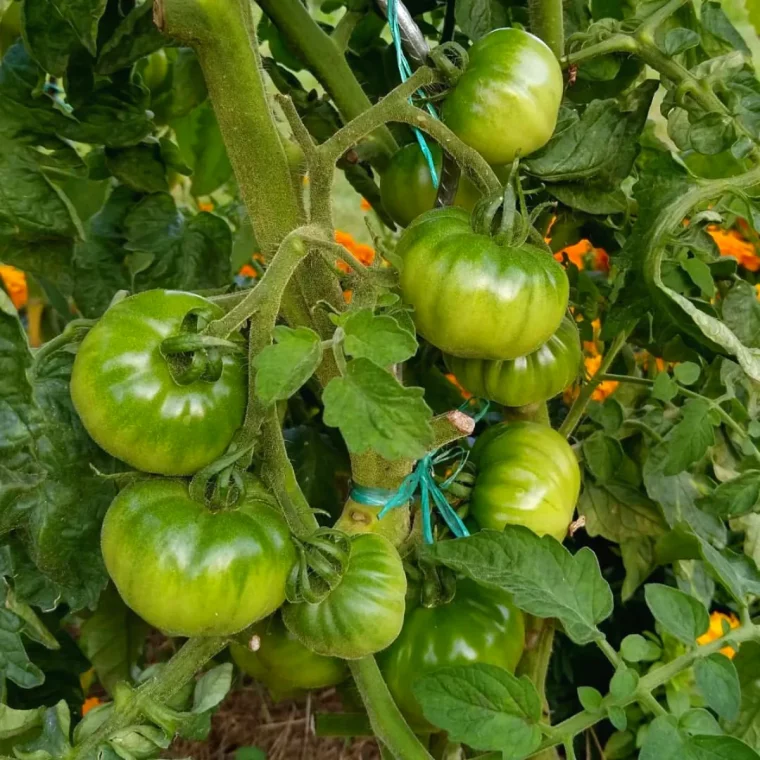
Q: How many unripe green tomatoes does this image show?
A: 10